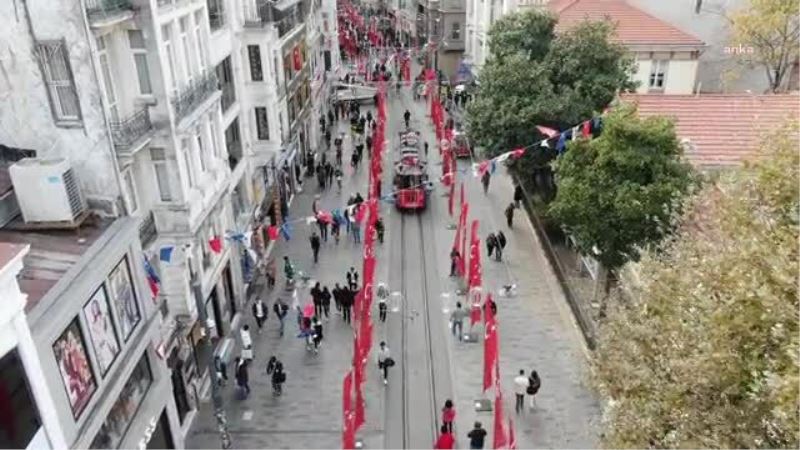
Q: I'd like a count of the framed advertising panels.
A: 3